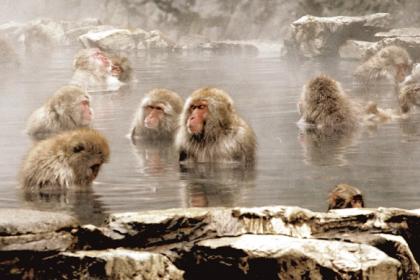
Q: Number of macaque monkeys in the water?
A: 10